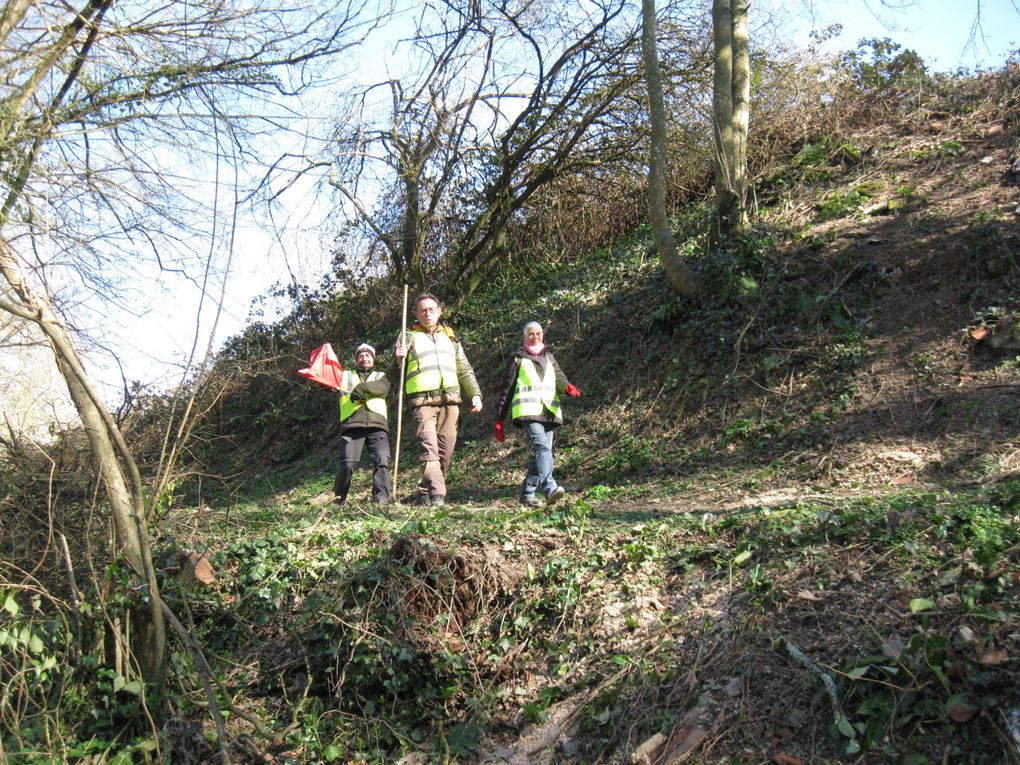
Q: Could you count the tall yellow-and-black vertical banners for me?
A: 0